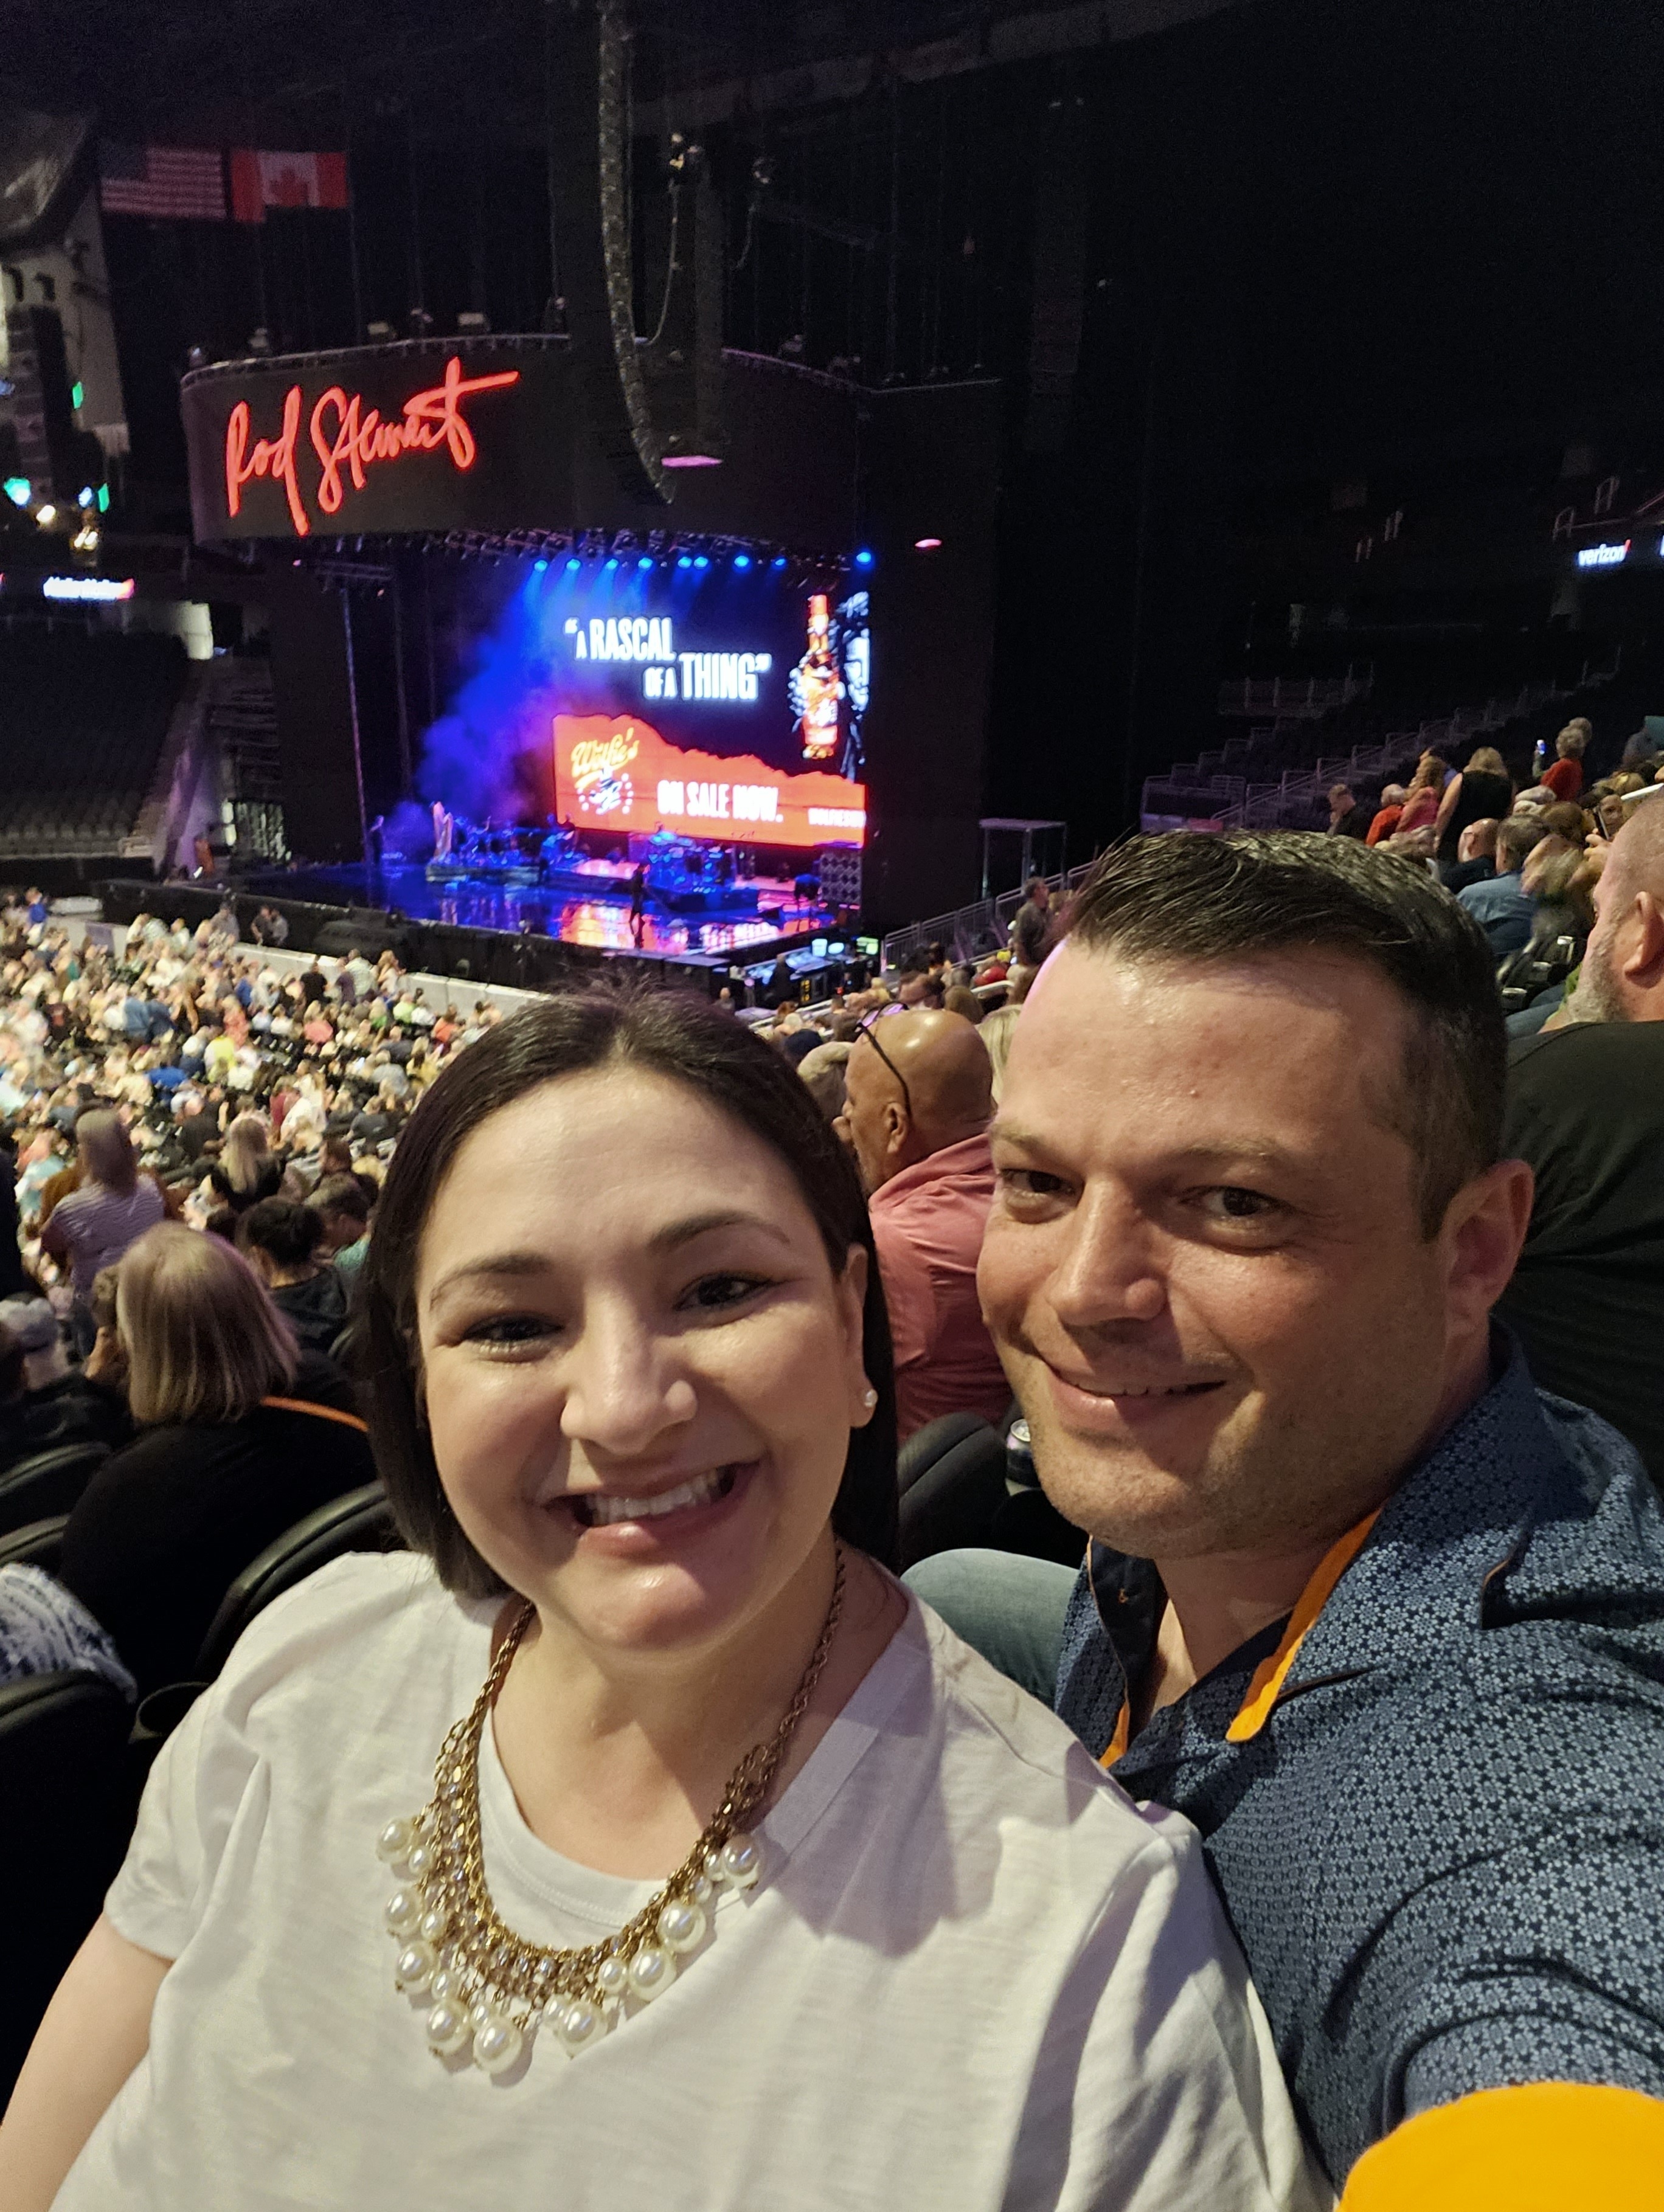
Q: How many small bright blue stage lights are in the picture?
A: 9